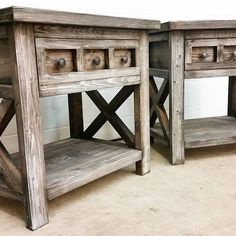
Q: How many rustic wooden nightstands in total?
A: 2